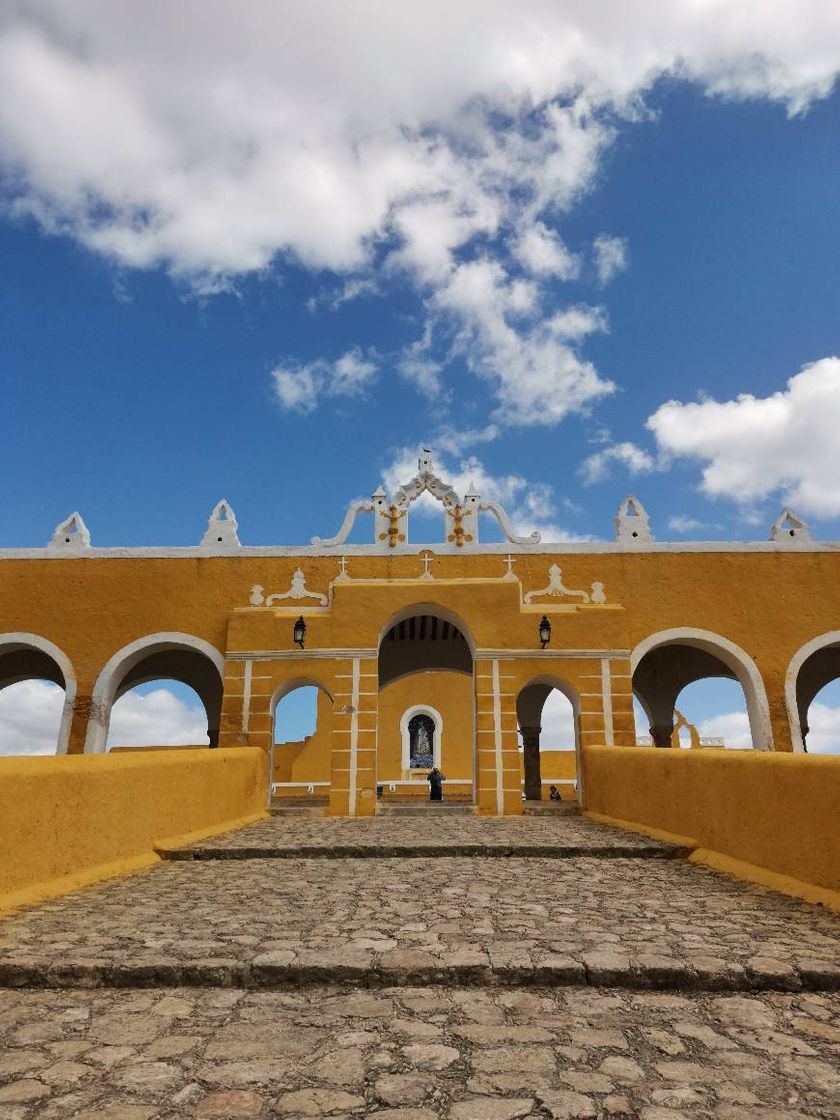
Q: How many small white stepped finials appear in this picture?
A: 4